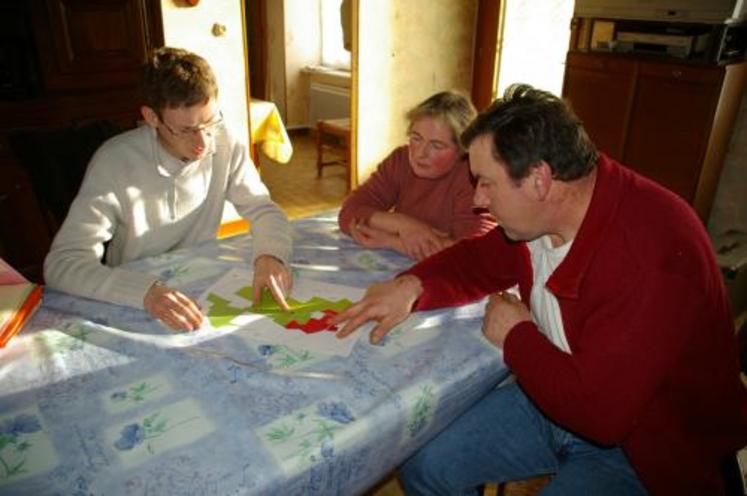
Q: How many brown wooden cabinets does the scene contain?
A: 2